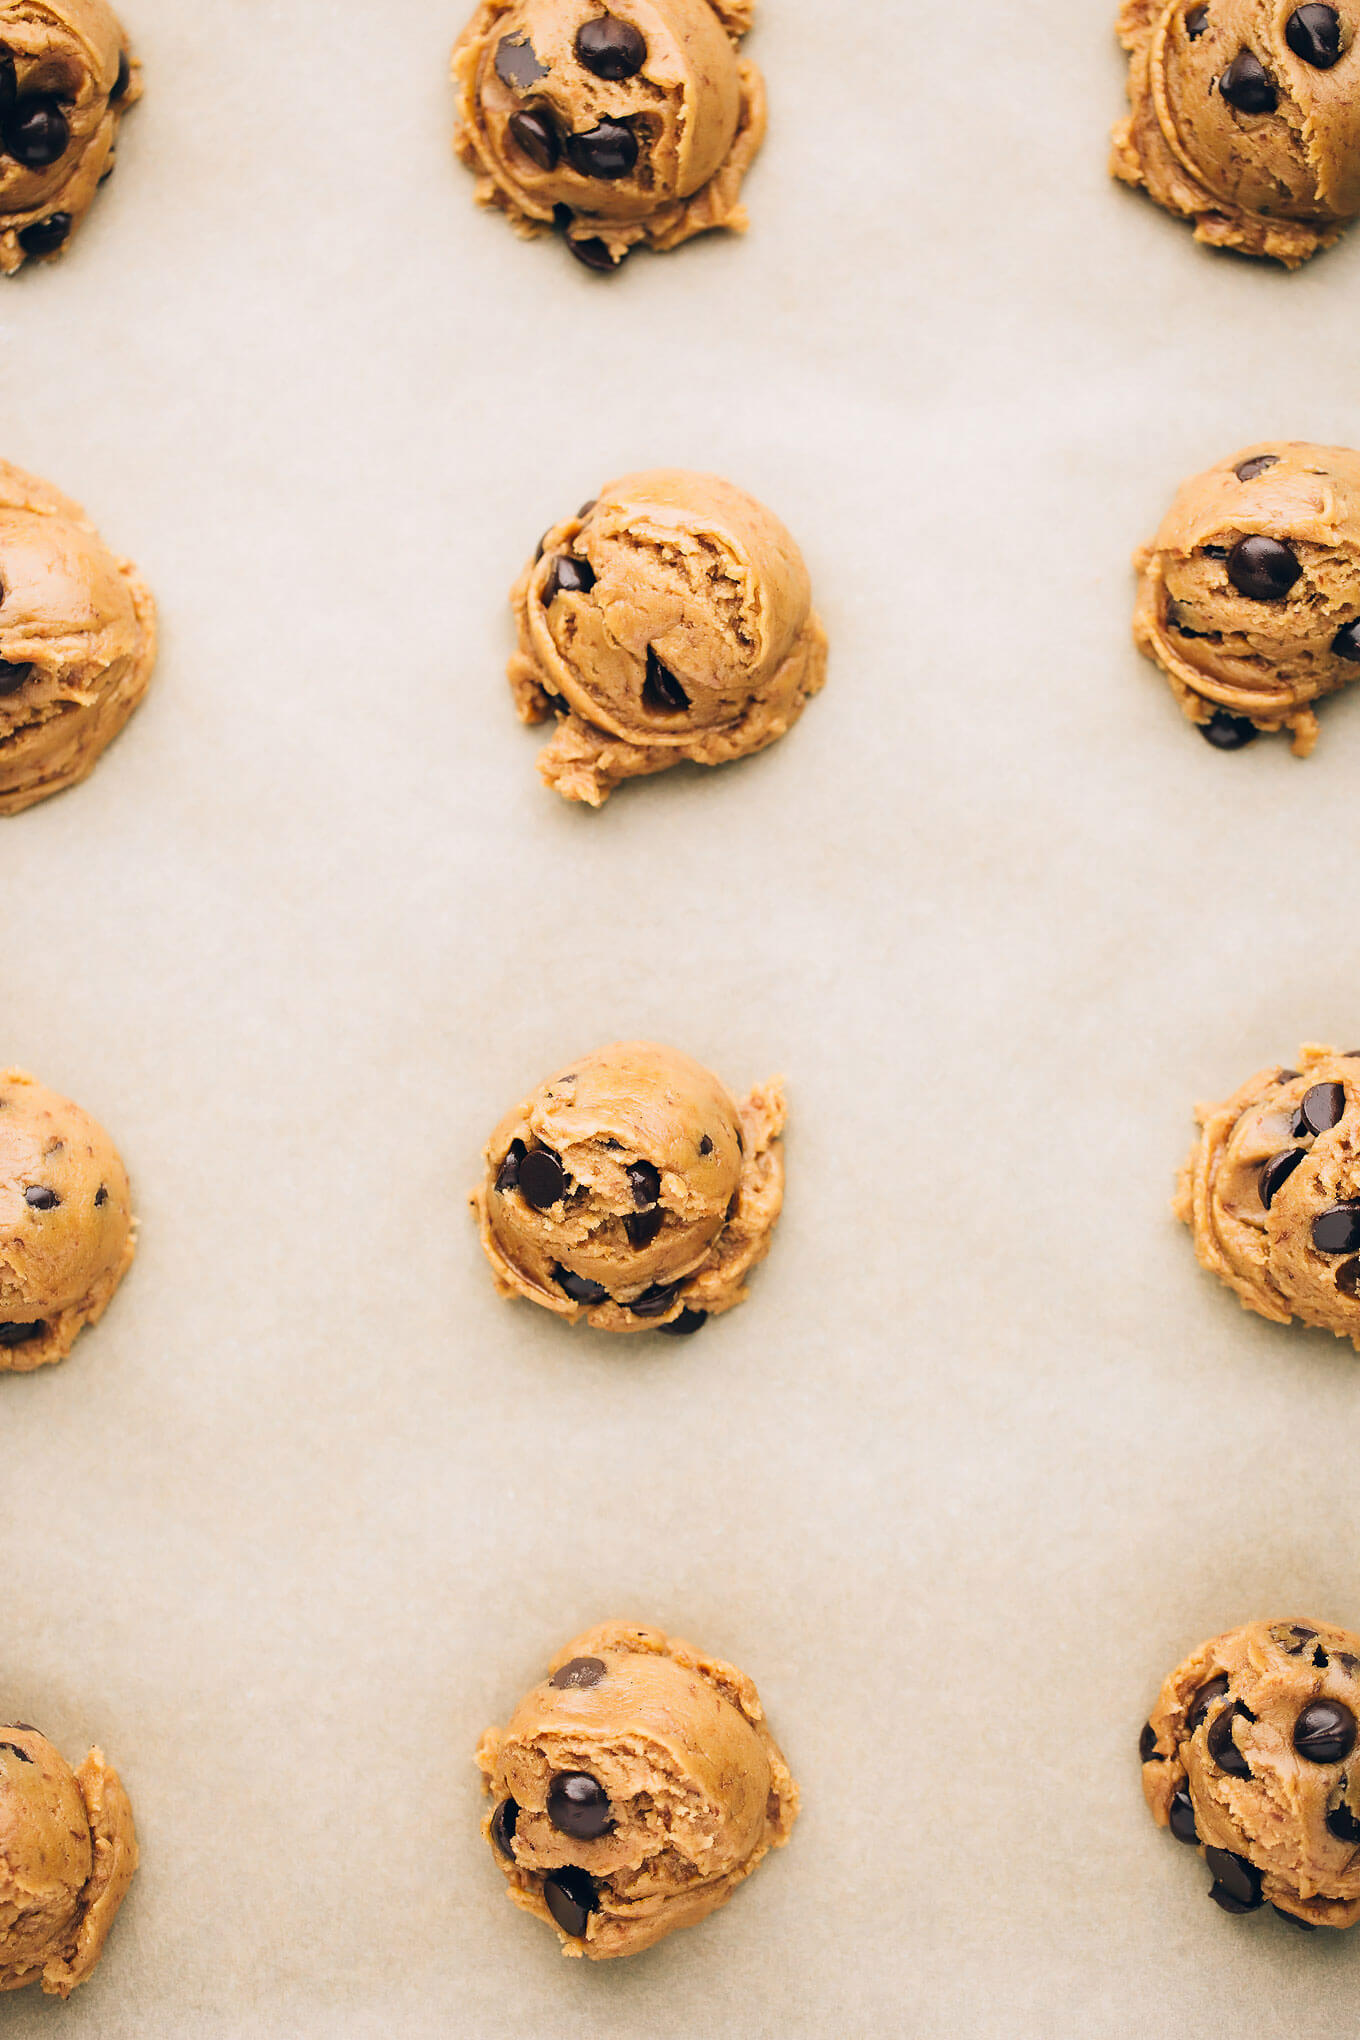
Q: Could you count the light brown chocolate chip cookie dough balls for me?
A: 12